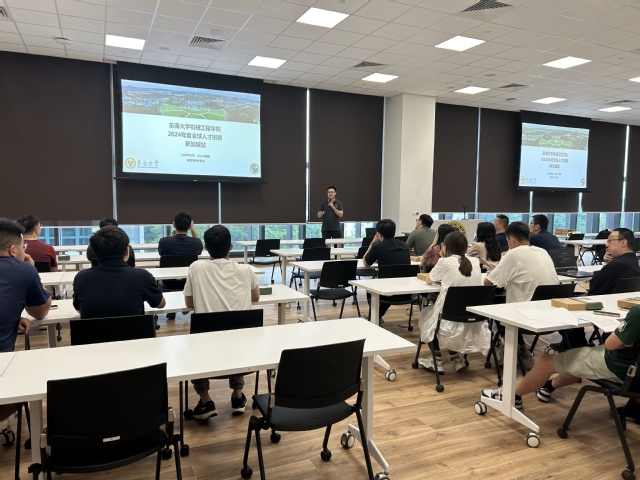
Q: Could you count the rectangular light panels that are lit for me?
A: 10